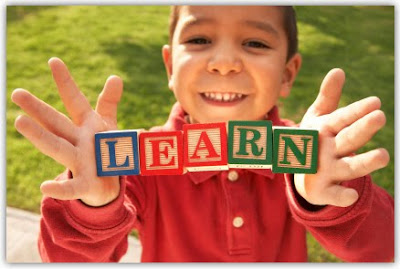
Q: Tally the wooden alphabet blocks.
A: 5